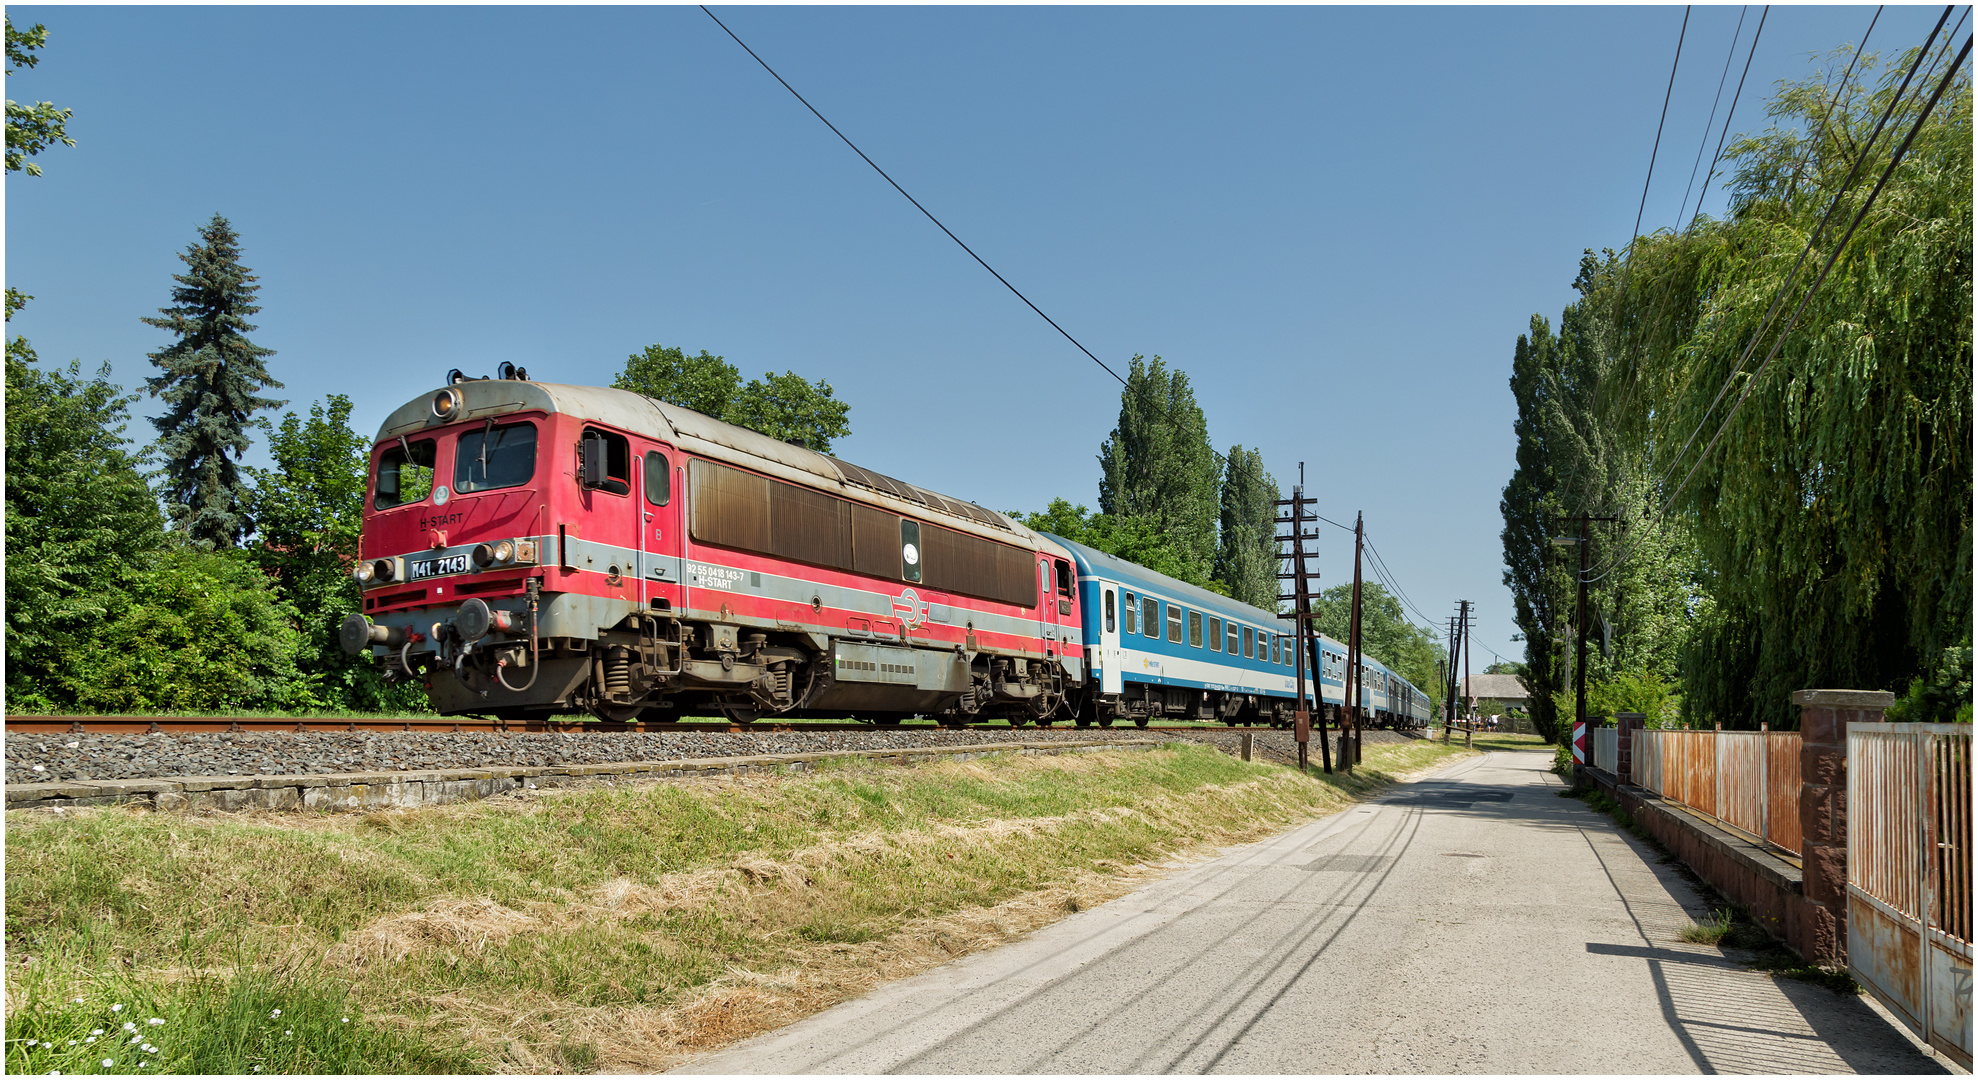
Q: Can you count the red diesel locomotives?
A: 1